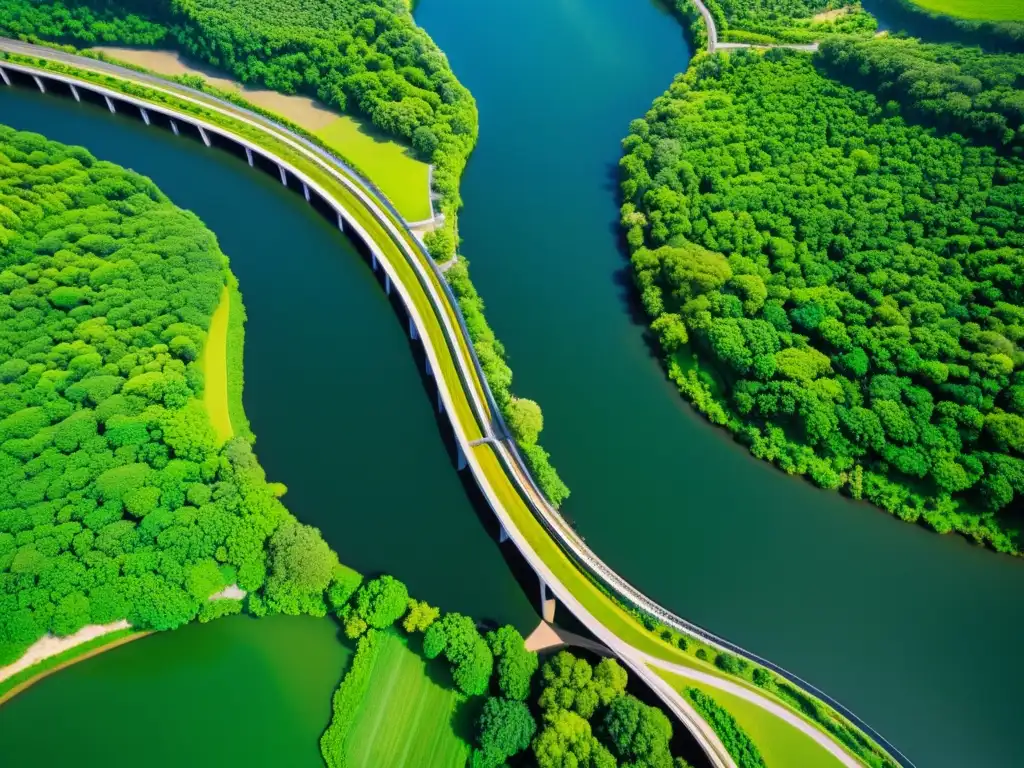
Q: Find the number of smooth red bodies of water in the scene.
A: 0